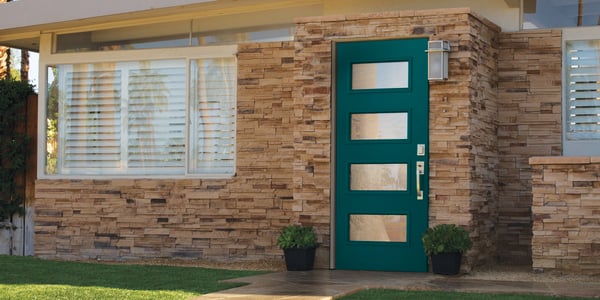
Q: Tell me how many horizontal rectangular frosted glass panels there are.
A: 4